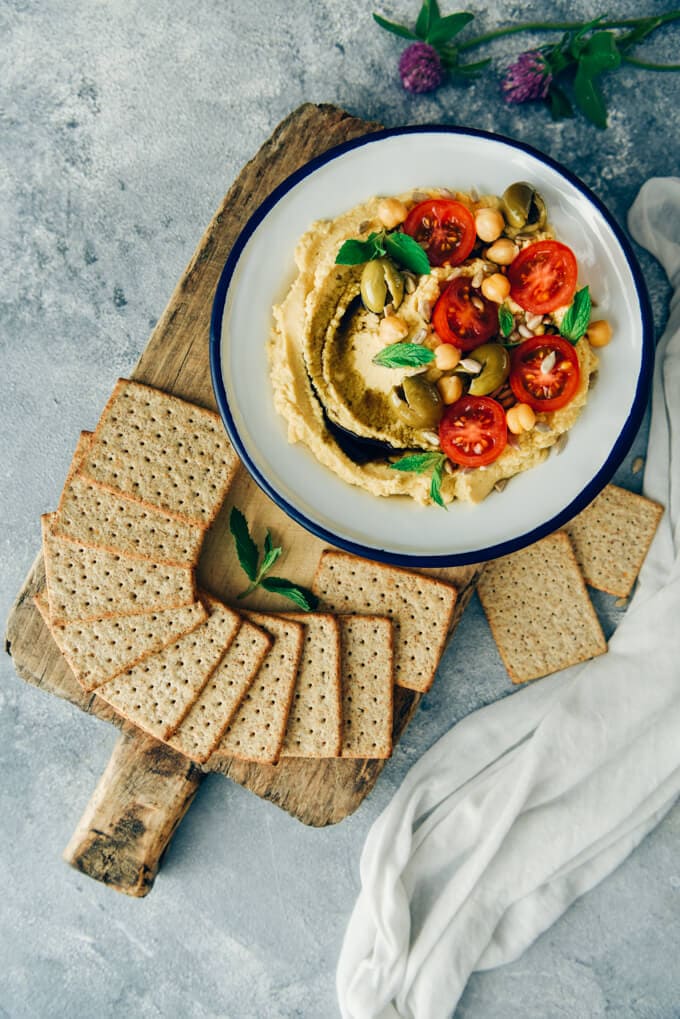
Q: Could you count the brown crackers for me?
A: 12